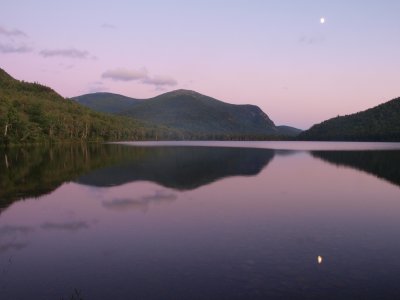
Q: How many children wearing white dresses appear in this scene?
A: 0